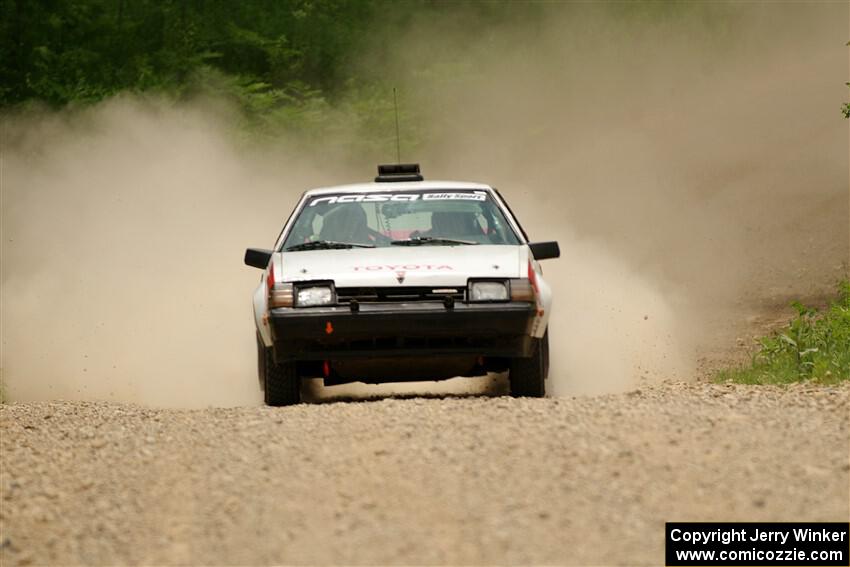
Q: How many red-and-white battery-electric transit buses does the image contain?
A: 0